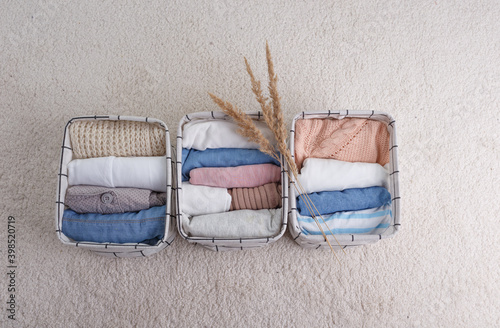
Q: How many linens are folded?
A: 14